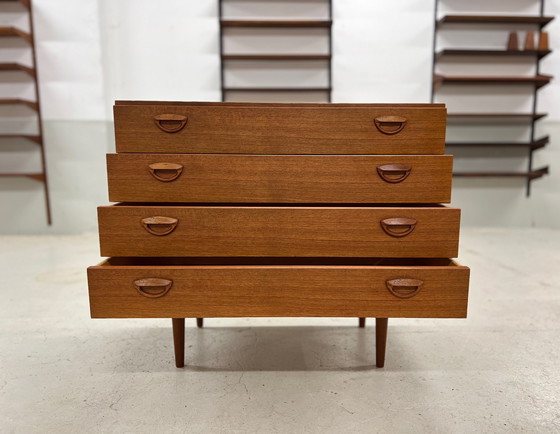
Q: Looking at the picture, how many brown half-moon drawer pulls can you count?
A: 8